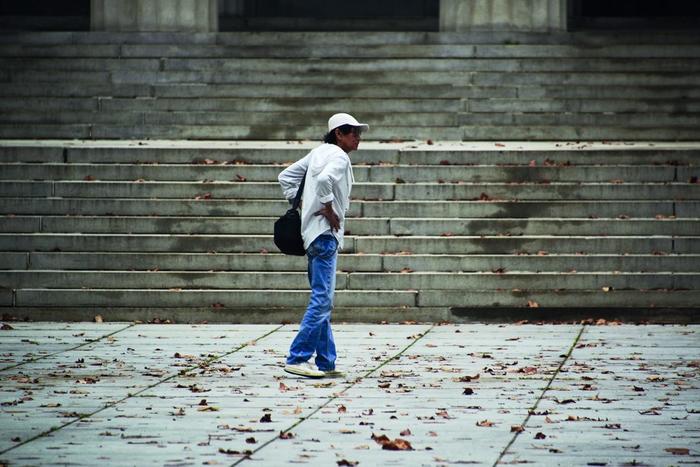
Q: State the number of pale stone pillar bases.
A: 2